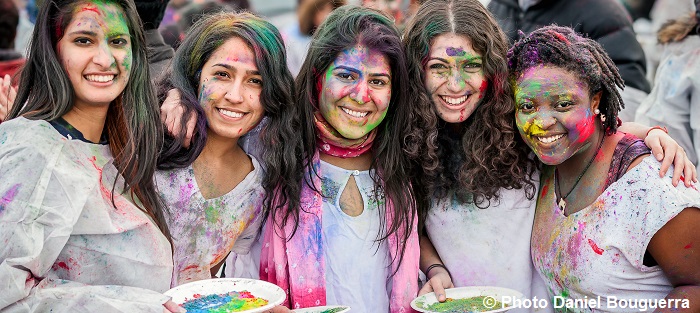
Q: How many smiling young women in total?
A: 5